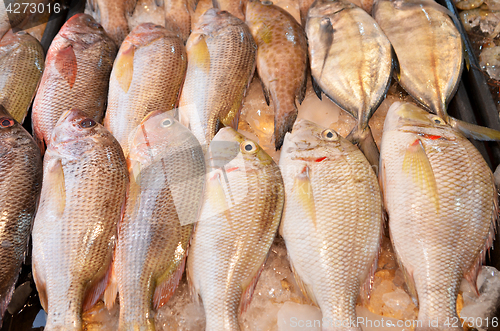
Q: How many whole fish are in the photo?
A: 11